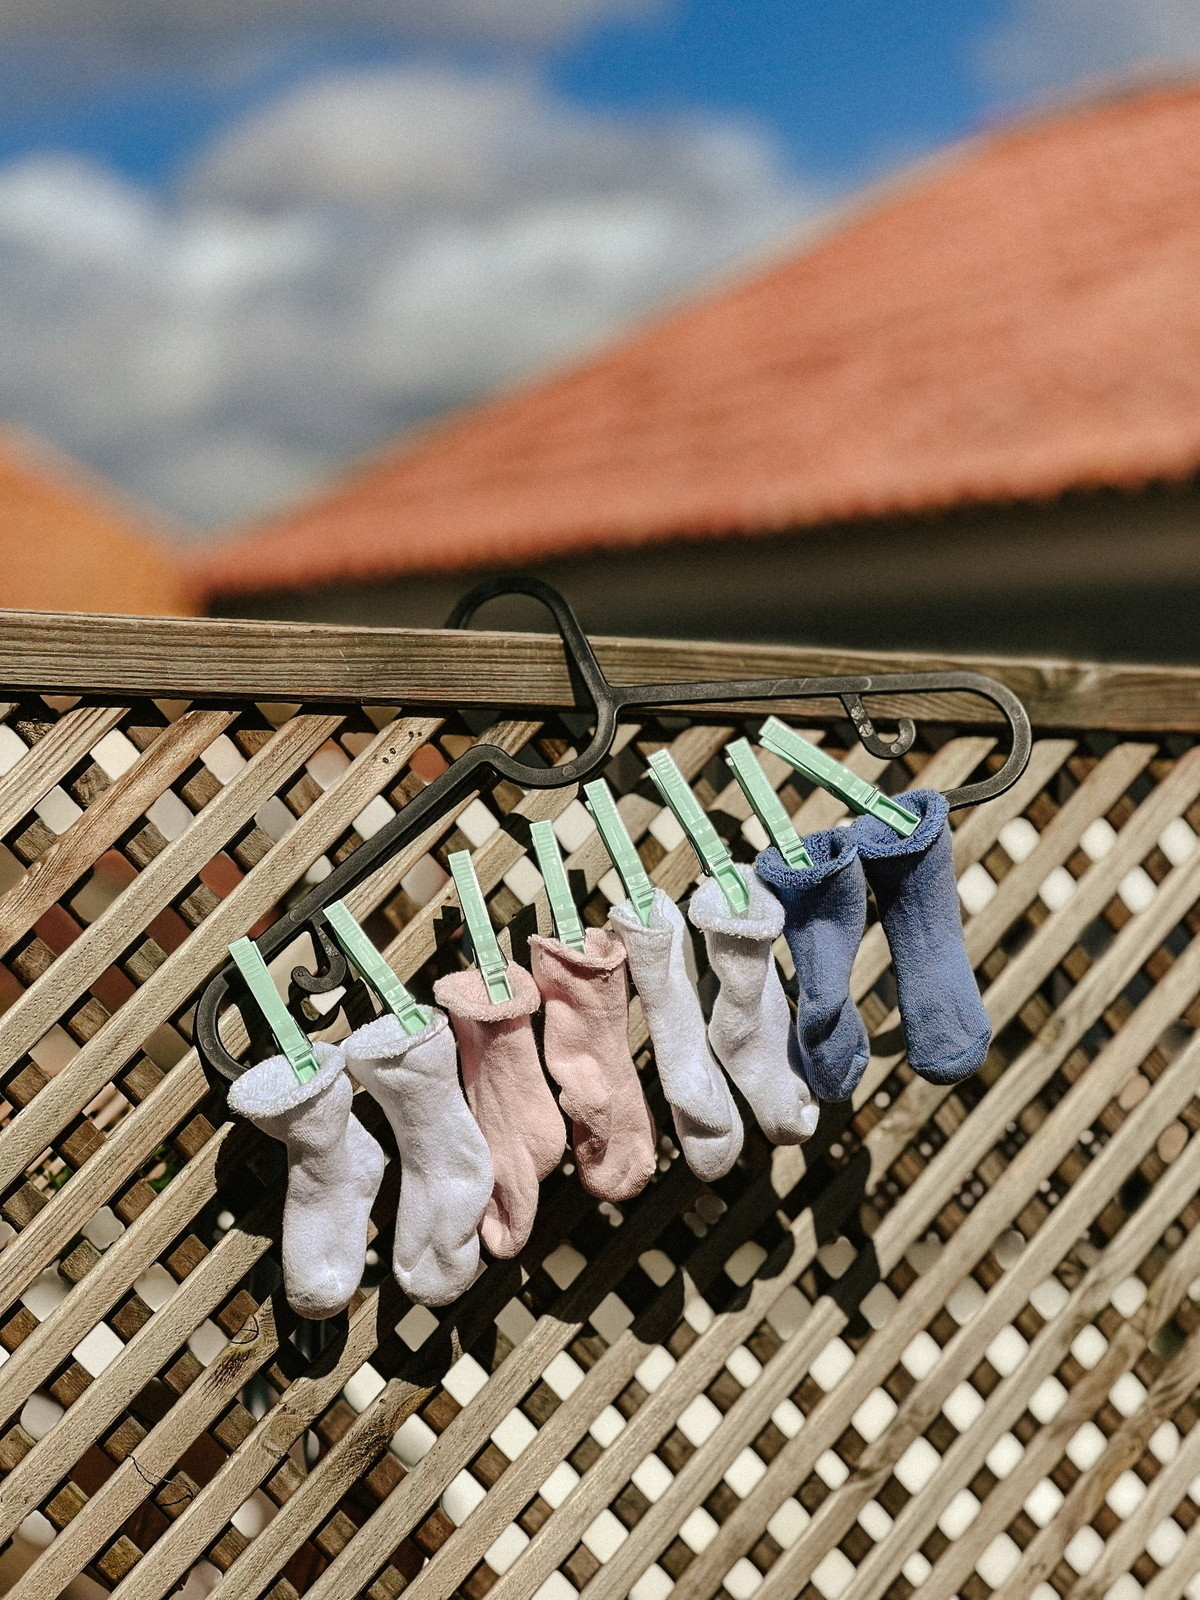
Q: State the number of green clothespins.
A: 8